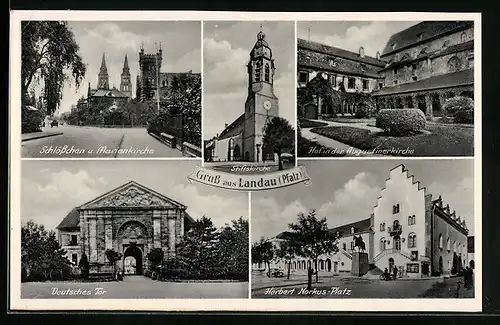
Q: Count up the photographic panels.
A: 5